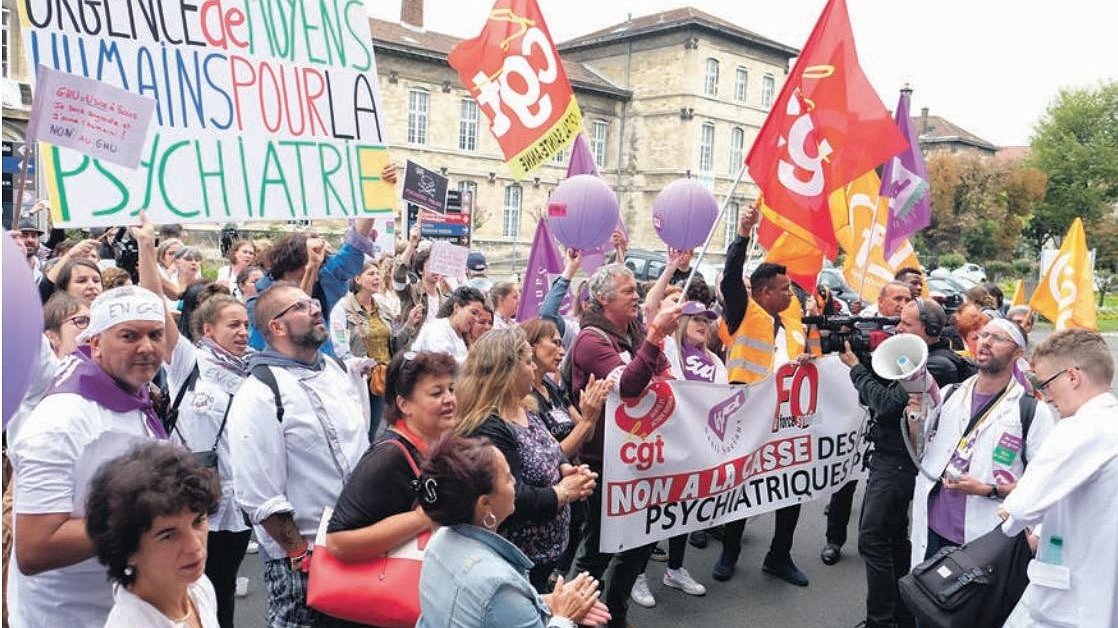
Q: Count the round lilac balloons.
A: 3